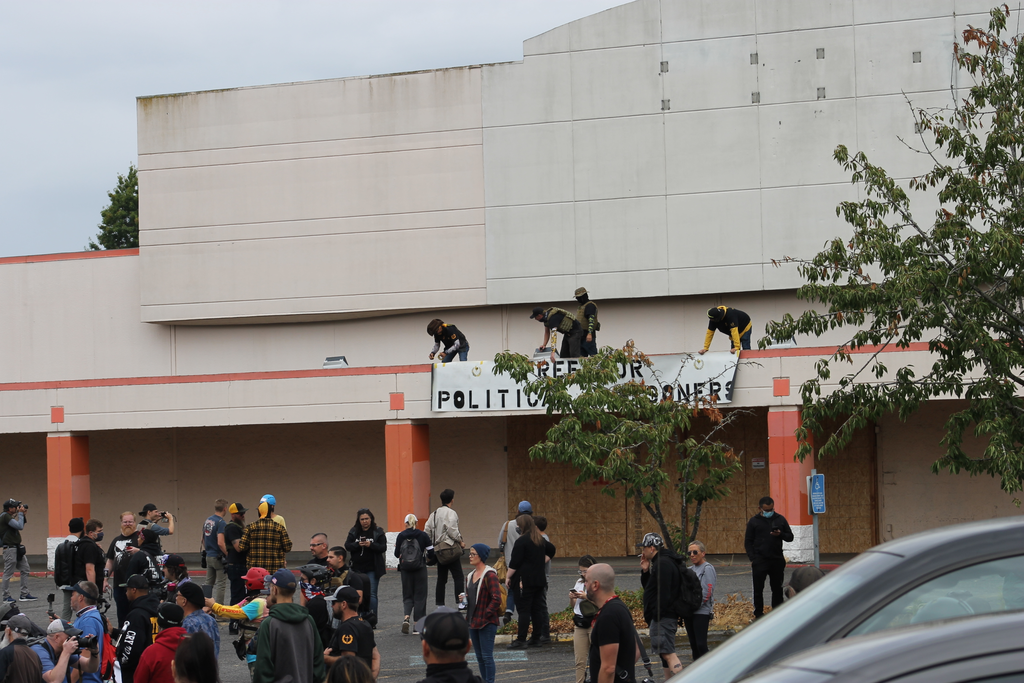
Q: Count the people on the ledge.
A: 4